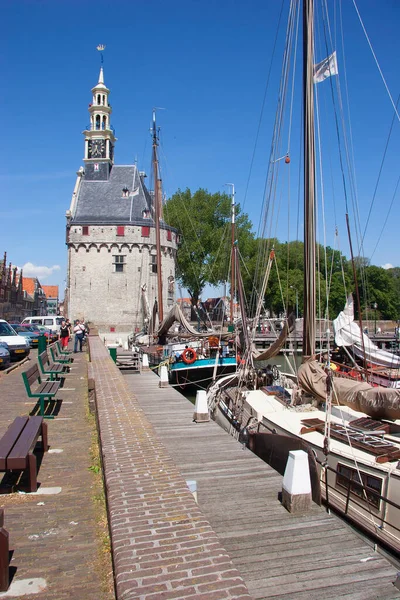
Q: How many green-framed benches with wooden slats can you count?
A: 4